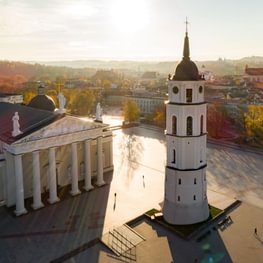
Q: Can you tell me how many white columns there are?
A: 6